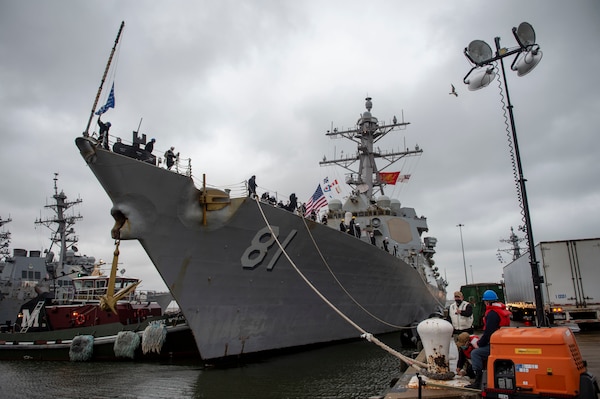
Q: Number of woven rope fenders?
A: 3